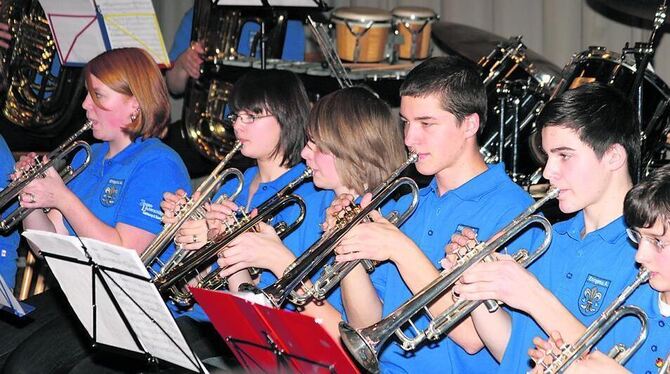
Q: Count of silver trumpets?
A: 6